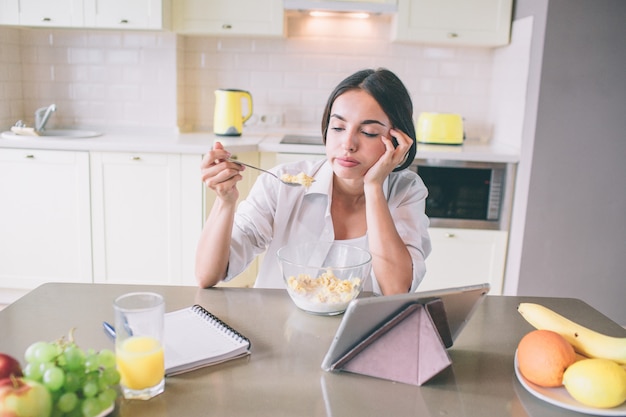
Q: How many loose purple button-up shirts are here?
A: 0